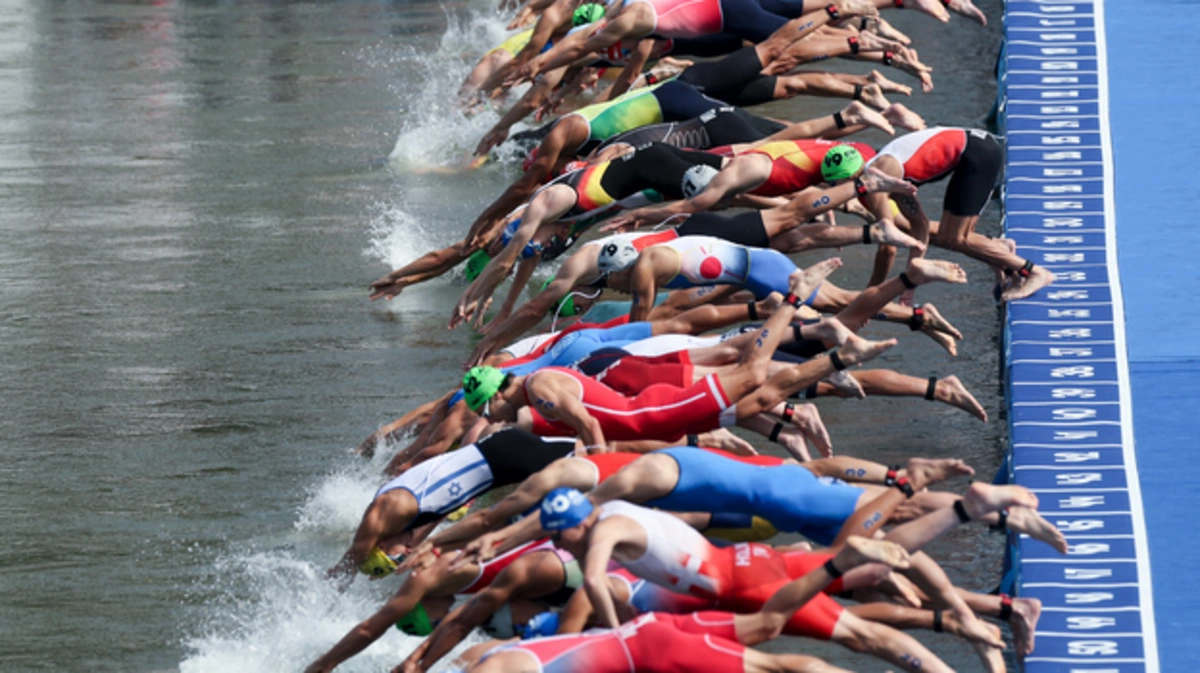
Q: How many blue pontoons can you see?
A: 1